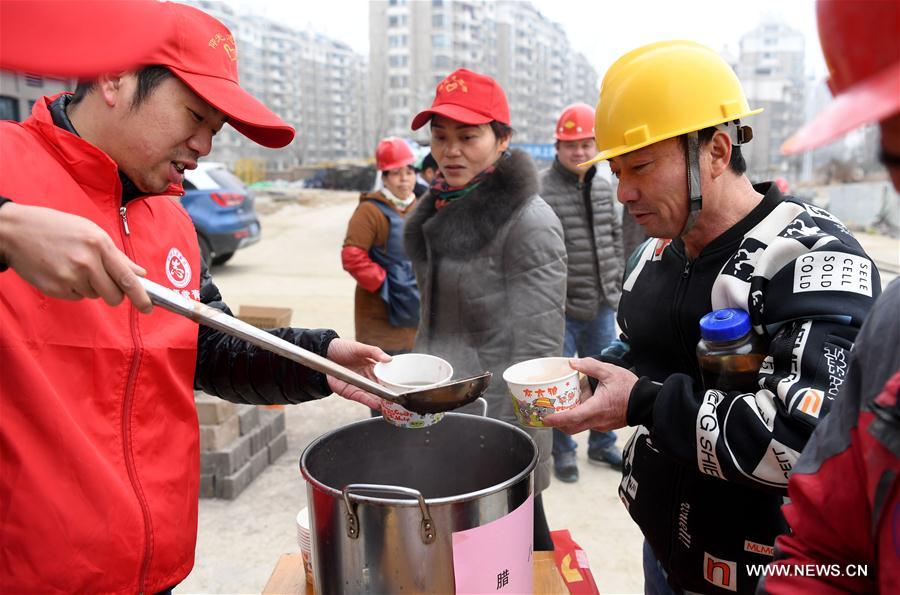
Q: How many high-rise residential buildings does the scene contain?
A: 3